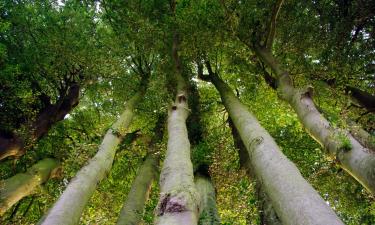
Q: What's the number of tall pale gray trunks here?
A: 4